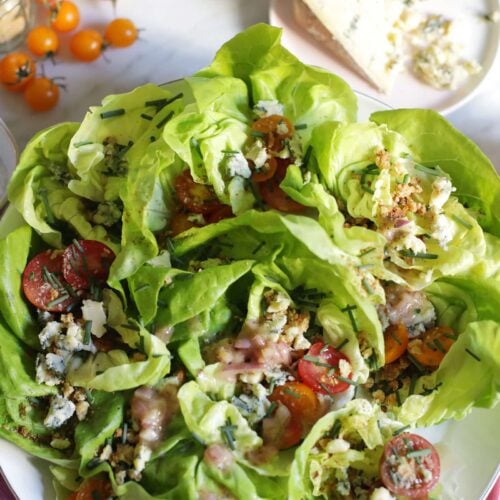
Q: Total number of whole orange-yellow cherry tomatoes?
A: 6